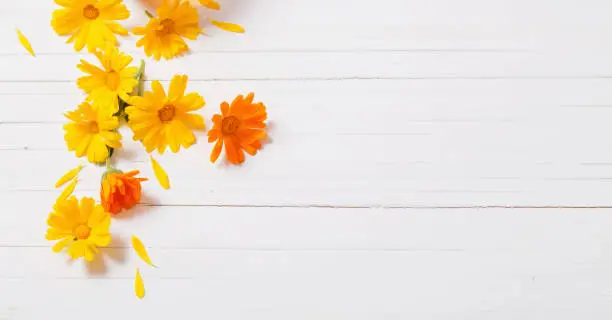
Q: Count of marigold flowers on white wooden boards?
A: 8